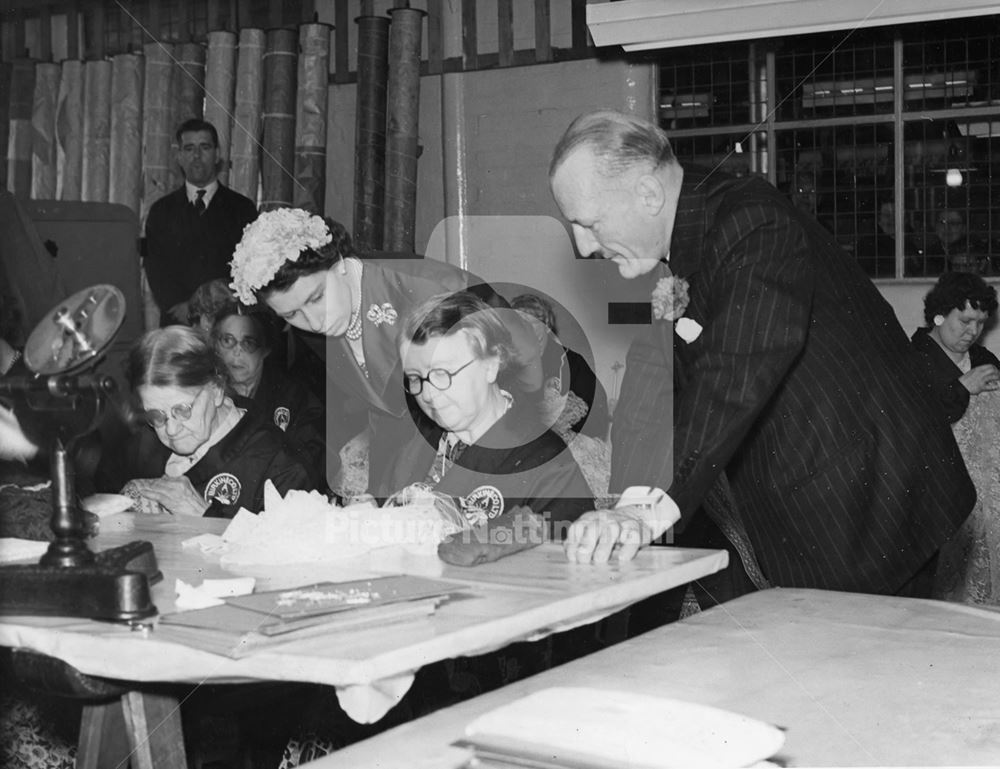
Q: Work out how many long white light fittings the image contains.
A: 1